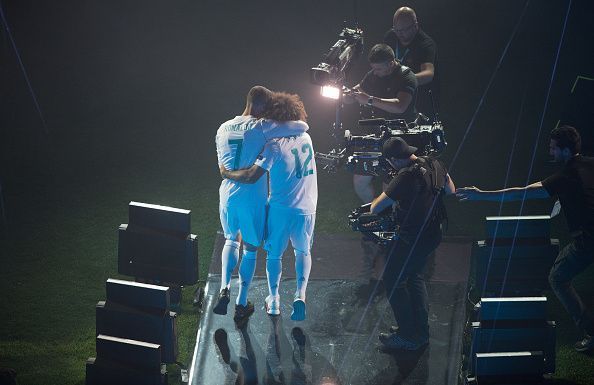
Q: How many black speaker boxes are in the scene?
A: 6